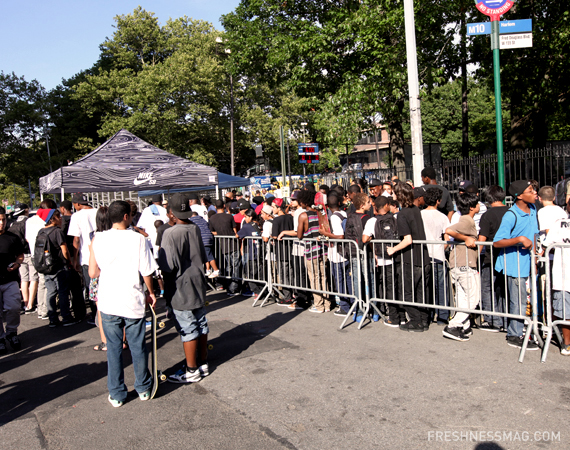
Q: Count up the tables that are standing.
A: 0